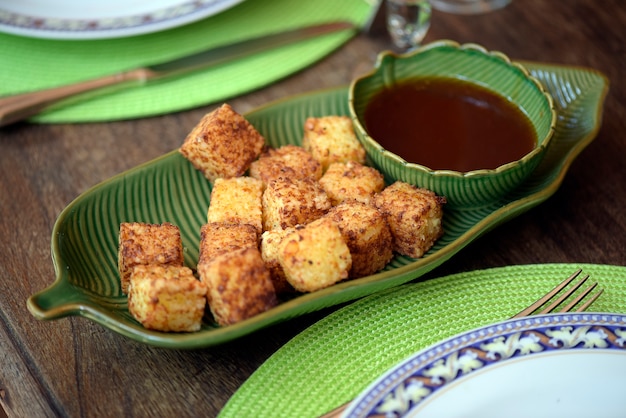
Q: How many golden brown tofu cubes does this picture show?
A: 14